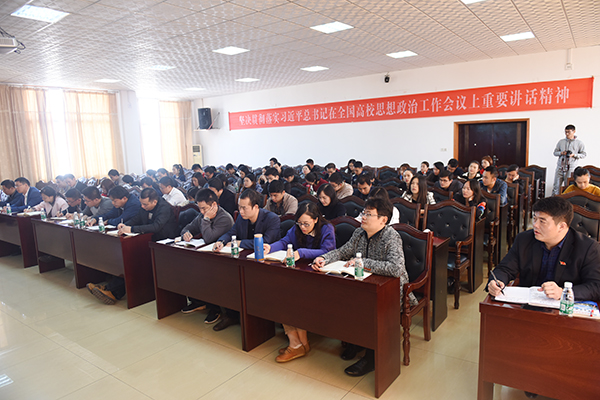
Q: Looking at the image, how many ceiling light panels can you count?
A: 11